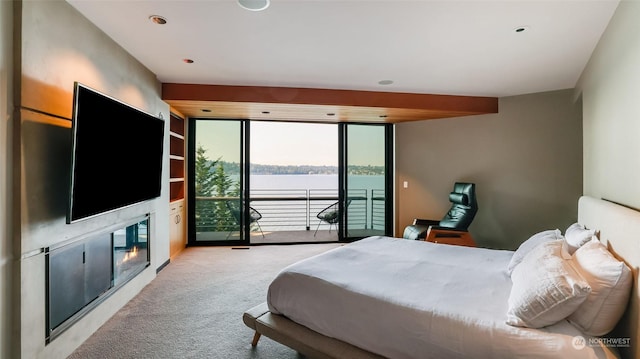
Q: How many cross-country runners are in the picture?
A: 0